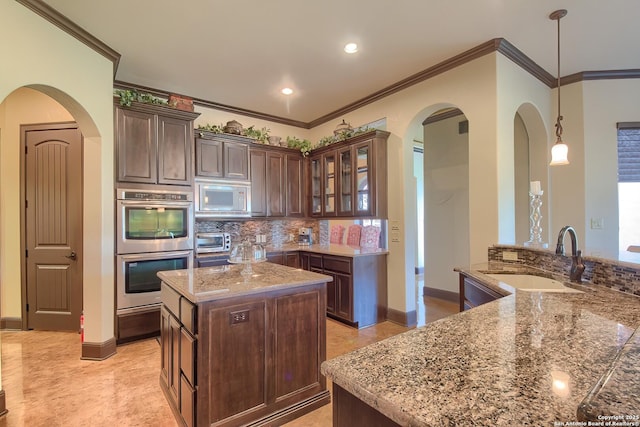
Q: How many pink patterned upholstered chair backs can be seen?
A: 3